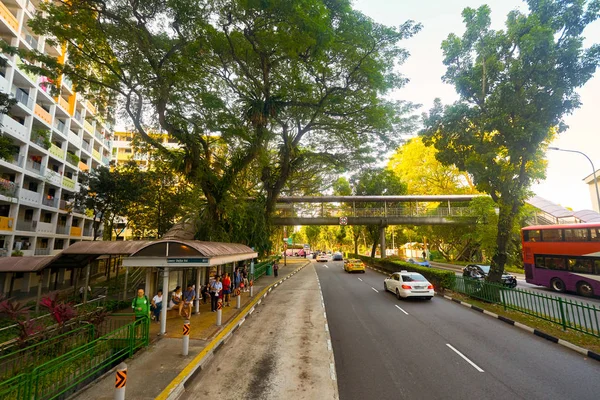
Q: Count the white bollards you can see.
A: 5